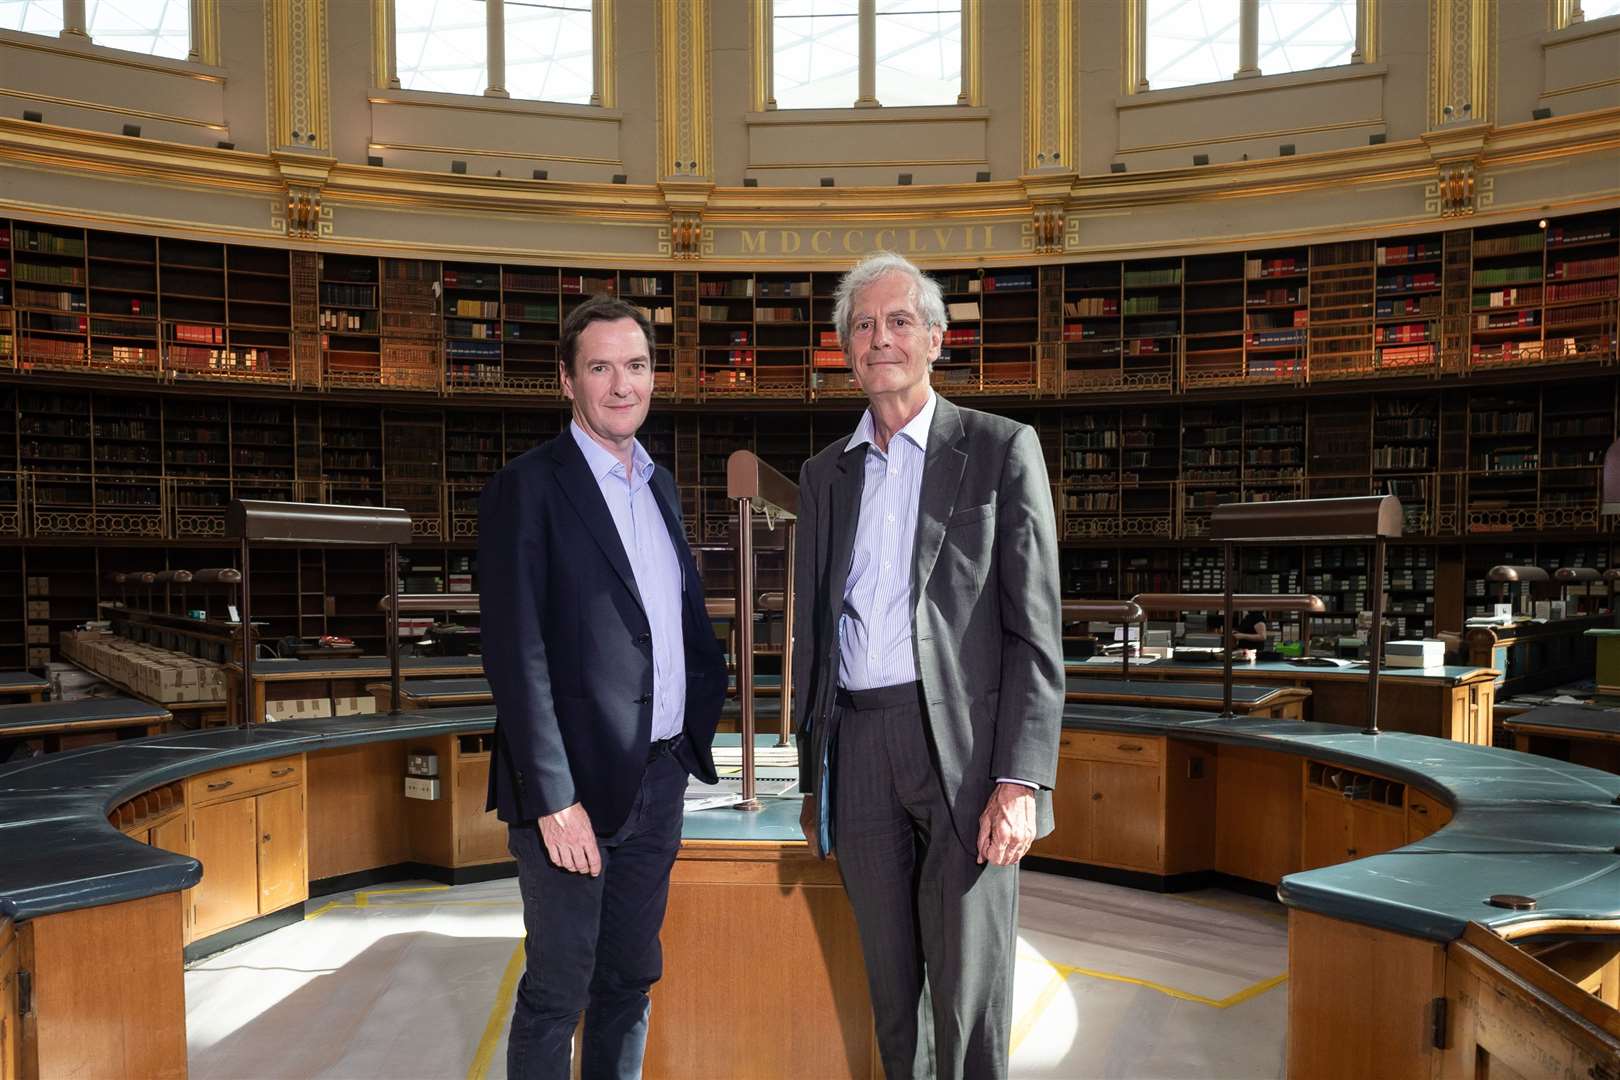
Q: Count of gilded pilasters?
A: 4